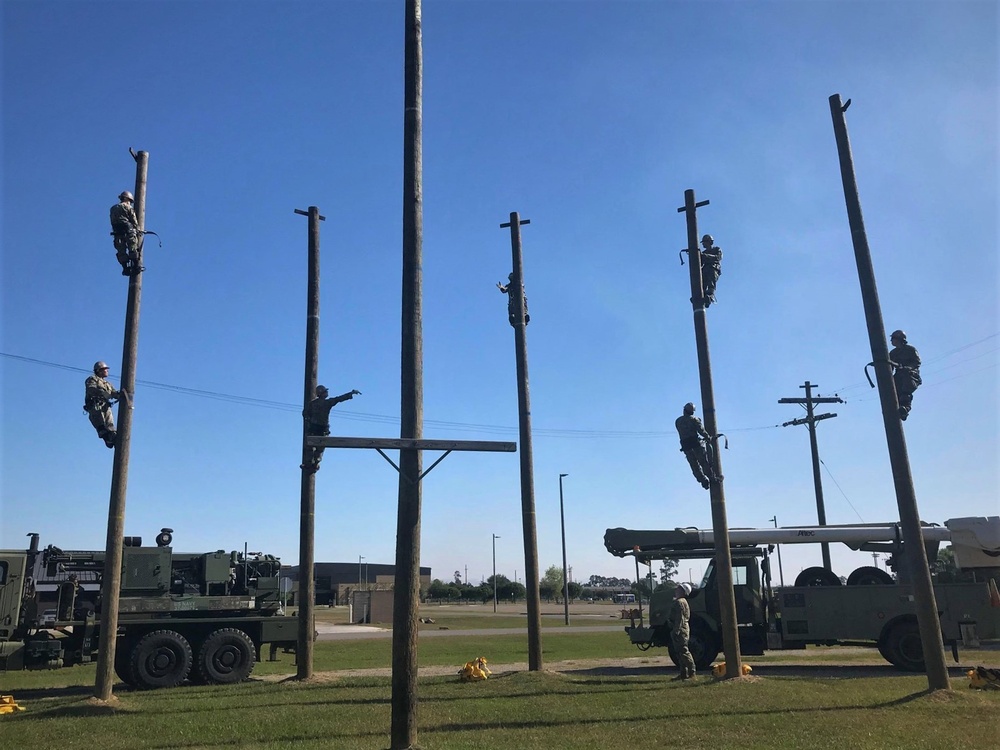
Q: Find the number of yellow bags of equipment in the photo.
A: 4